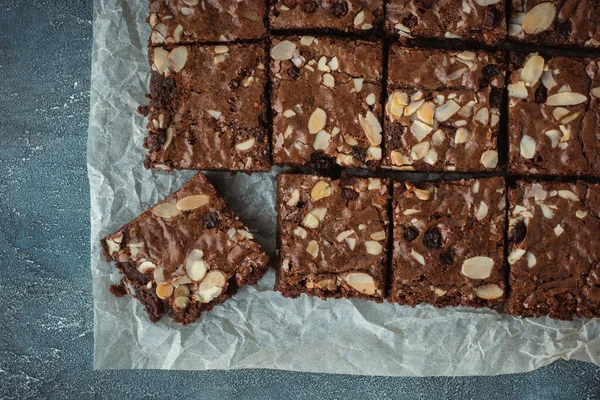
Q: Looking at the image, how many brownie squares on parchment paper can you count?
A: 12